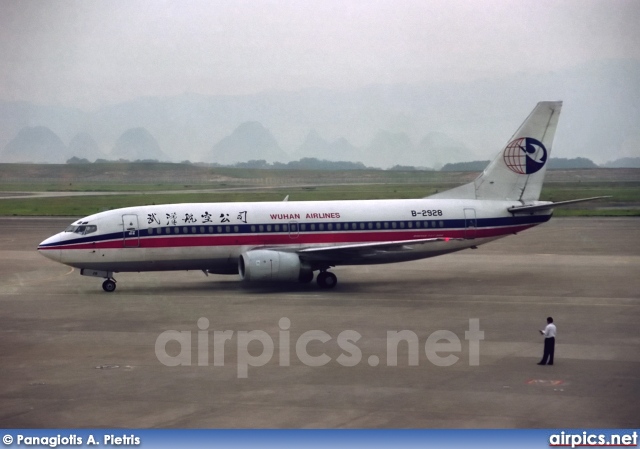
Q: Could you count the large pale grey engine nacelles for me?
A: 1